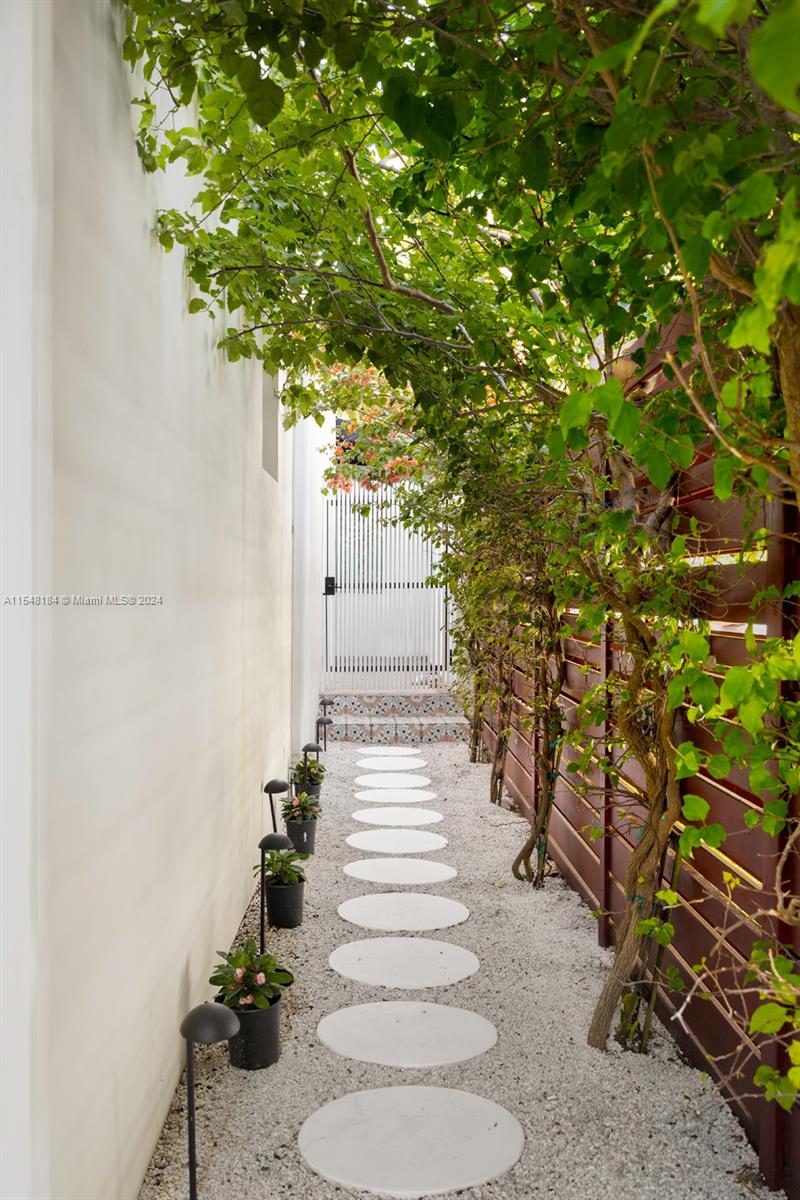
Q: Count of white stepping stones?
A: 11